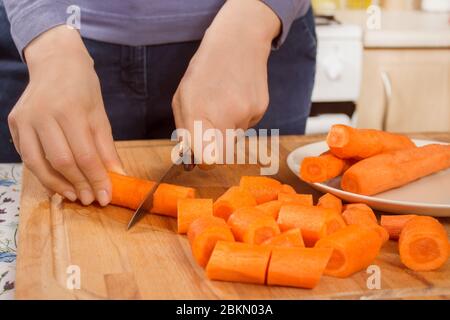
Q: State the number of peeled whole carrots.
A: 3